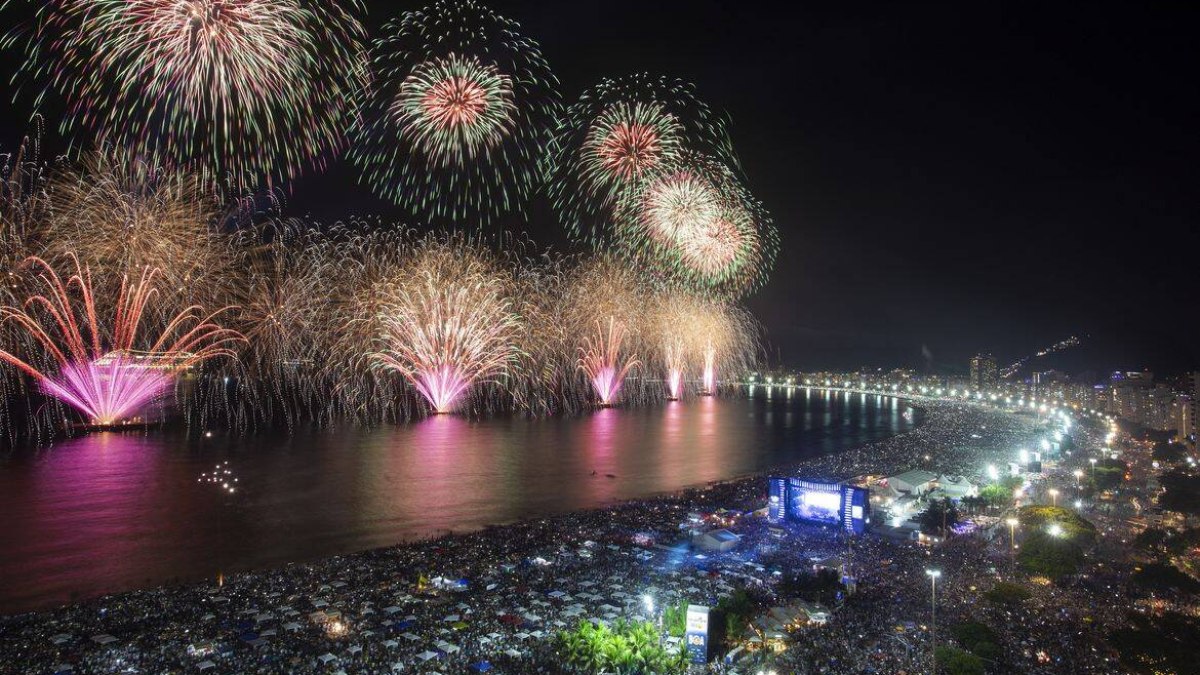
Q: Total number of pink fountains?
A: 5